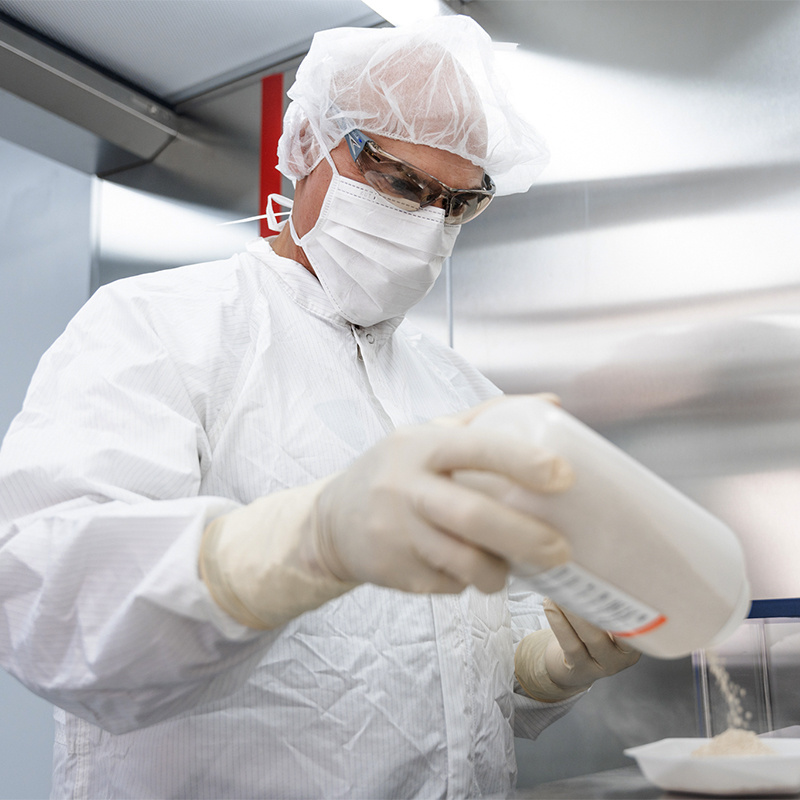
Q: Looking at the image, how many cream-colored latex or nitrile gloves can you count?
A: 2